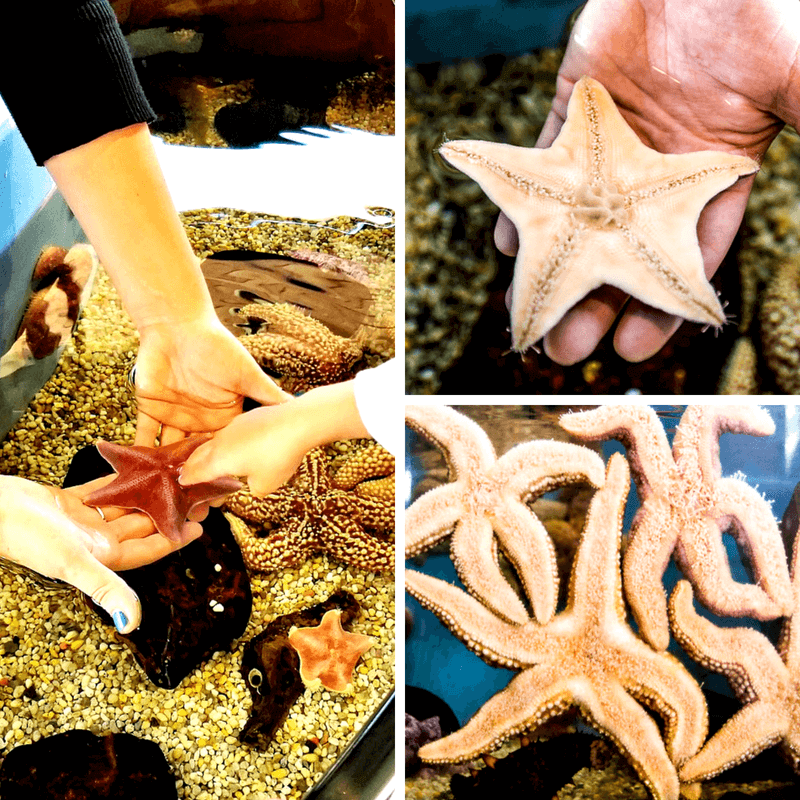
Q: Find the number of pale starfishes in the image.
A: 5